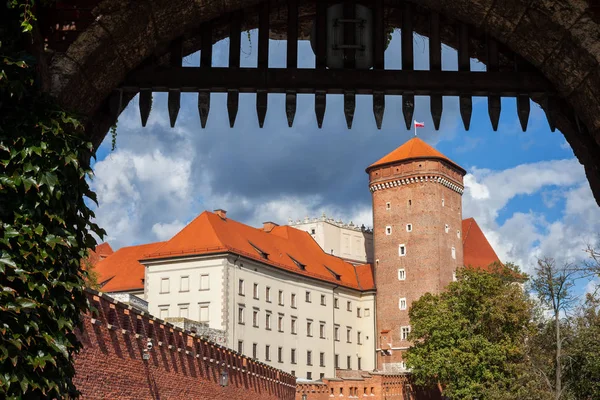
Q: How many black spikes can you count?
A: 15